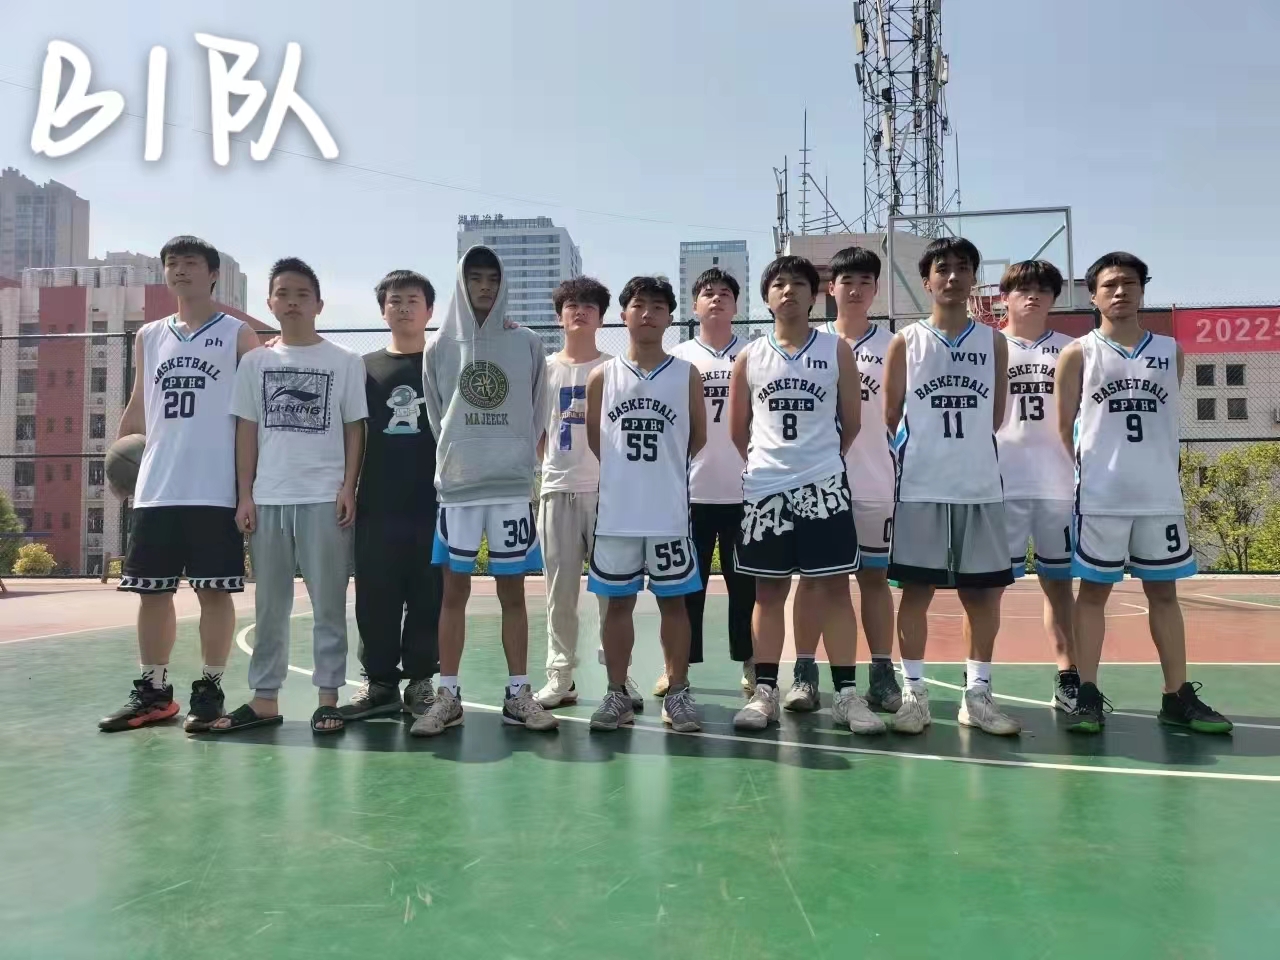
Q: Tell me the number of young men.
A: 12